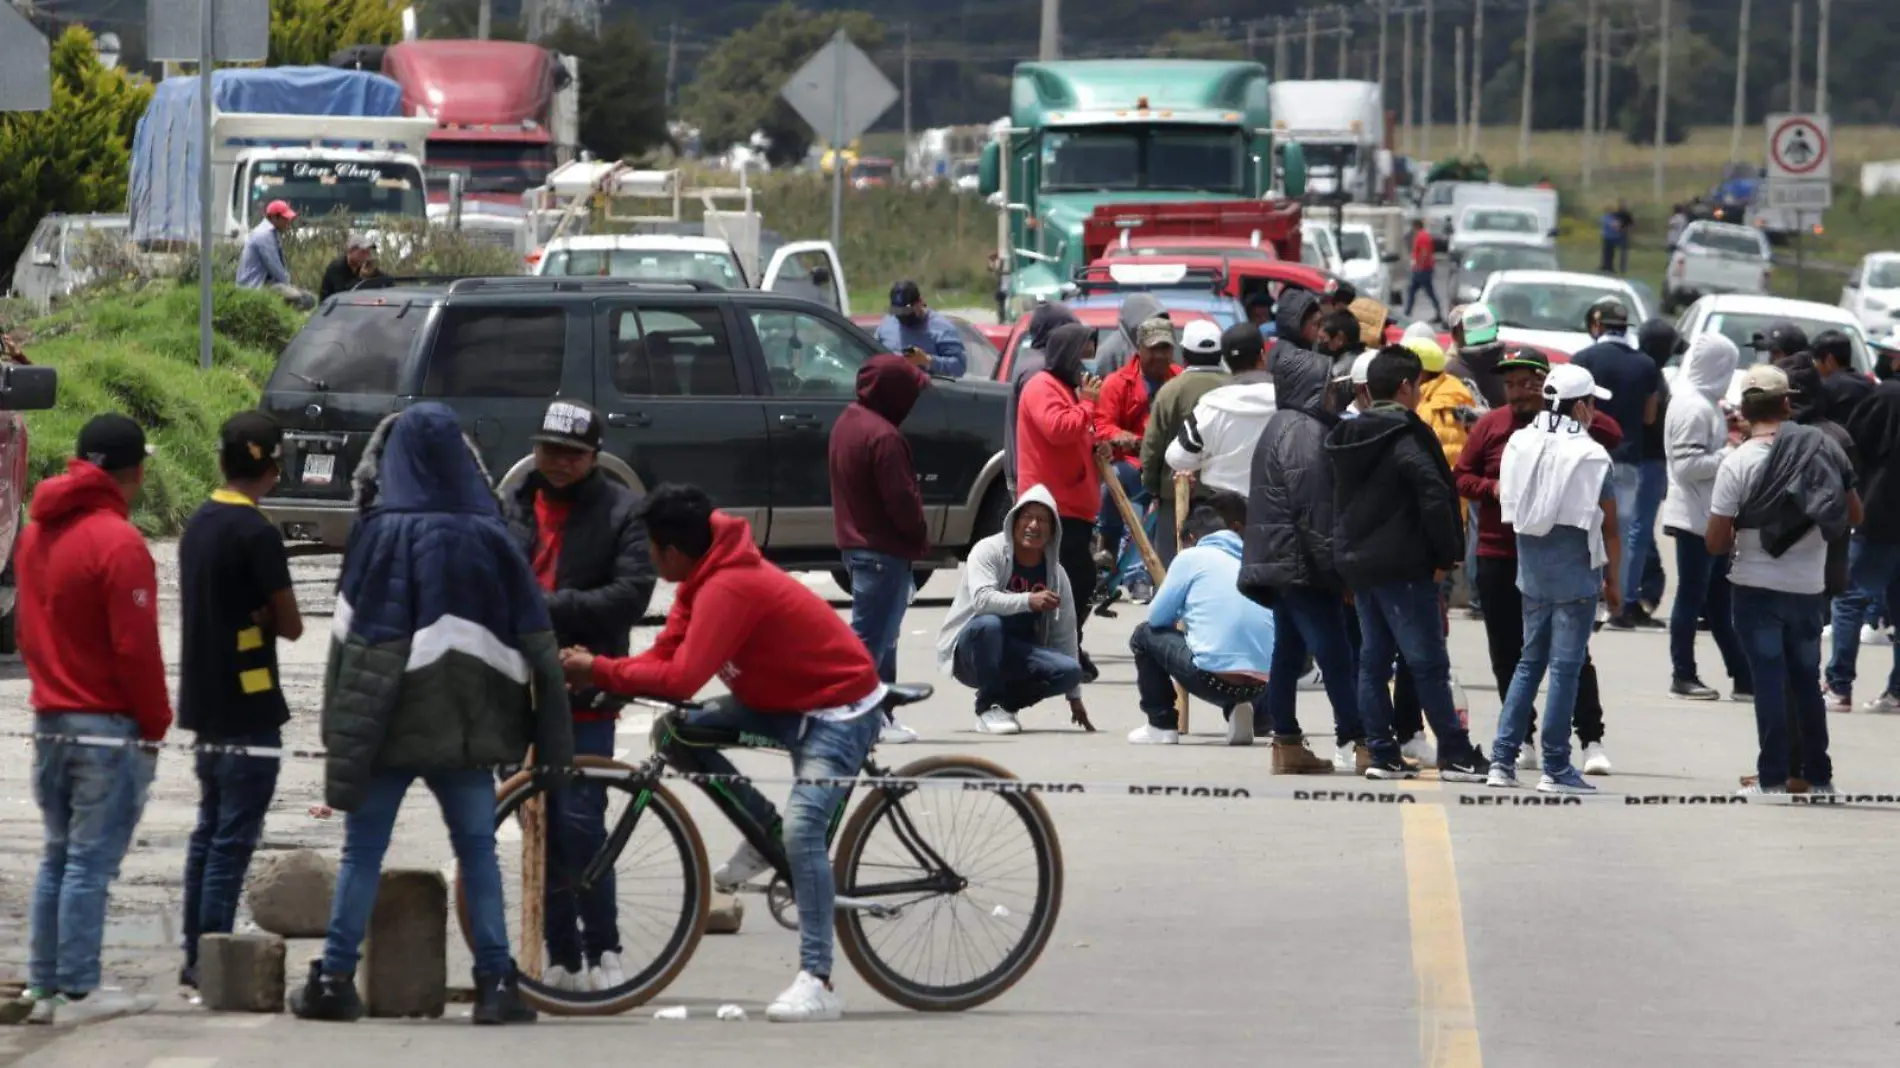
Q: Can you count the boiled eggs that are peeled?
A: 0